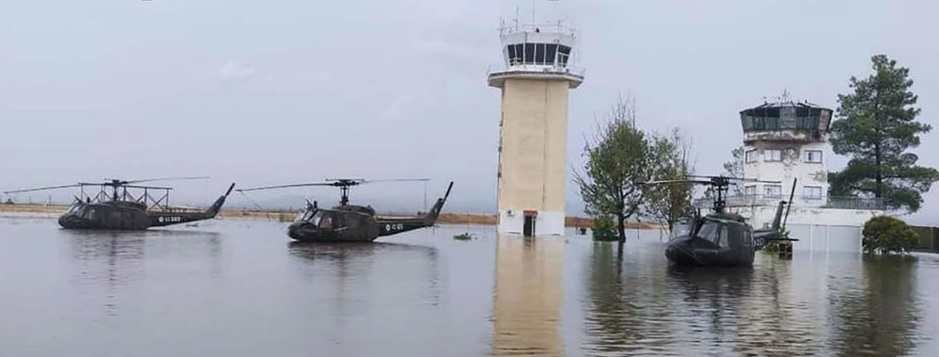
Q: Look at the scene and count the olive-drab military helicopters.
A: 3